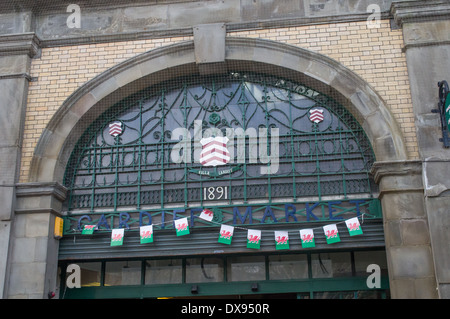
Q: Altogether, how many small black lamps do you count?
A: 2